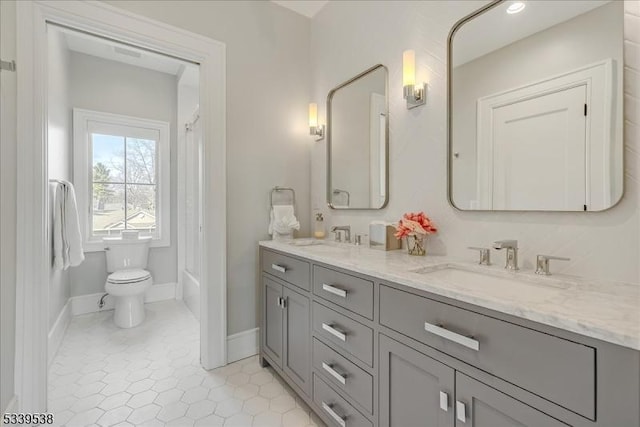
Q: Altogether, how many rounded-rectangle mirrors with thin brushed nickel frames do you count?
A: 2